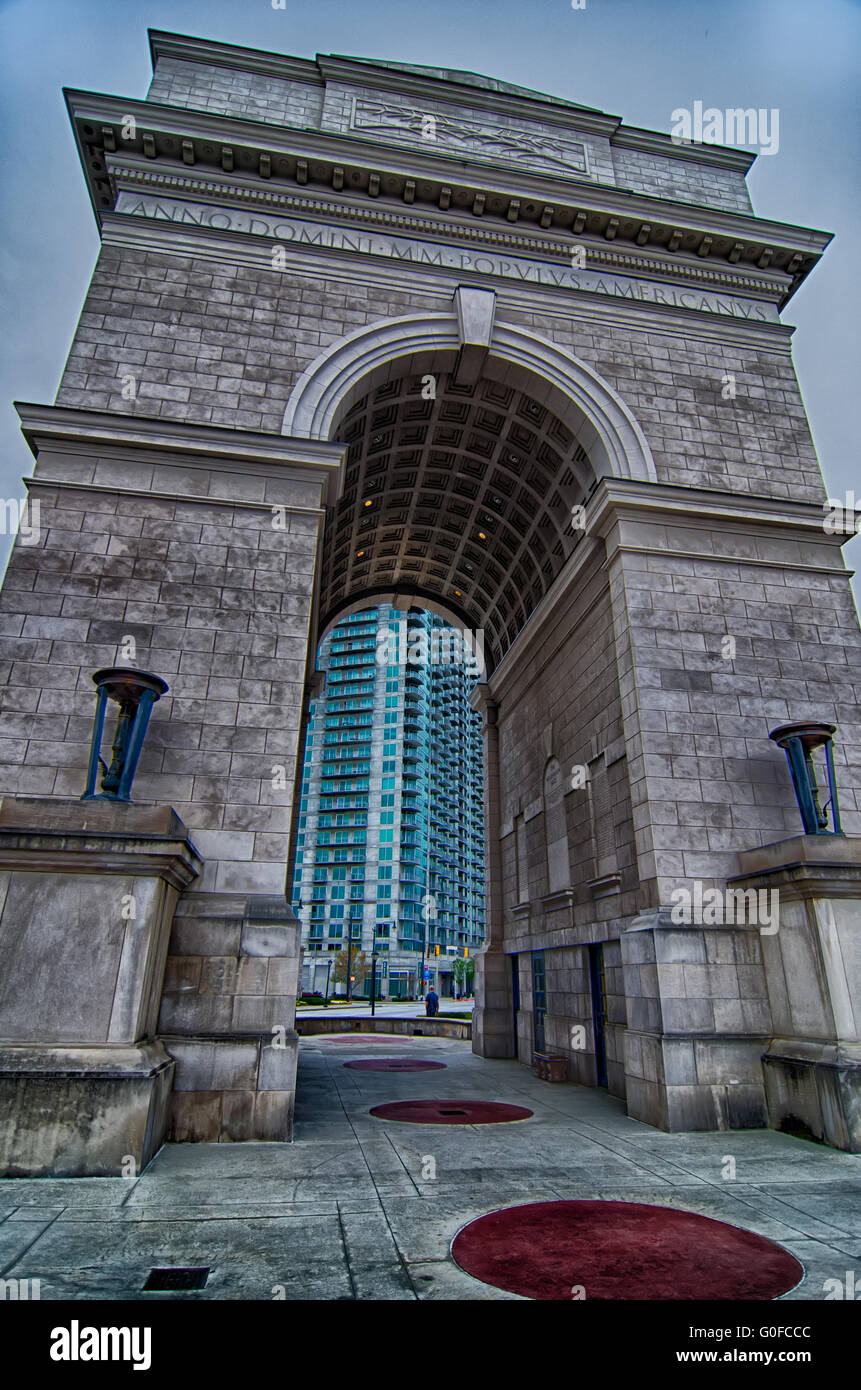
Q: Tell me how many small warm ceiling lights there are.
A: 4